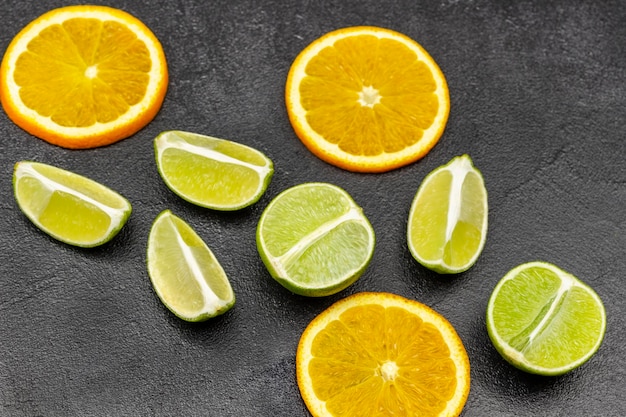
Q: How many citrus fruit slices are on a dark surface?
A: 9